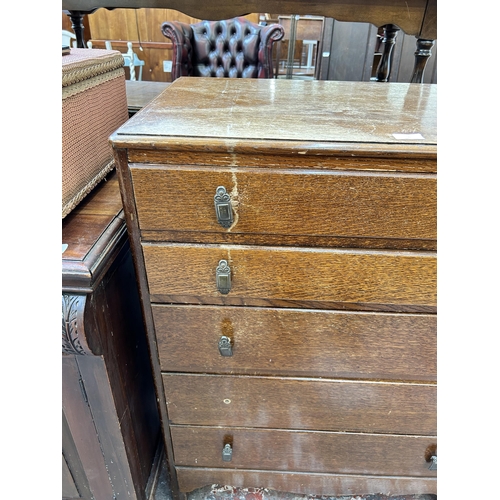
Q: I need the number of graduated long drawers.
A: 5